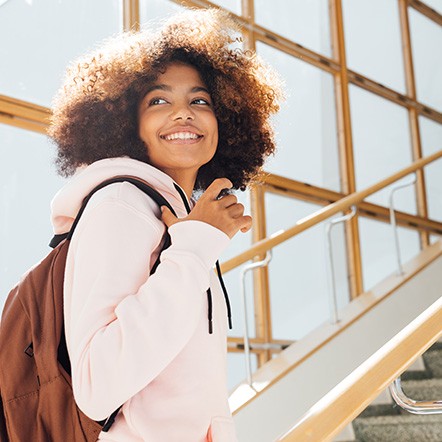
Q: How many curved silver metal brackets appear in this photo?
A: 4